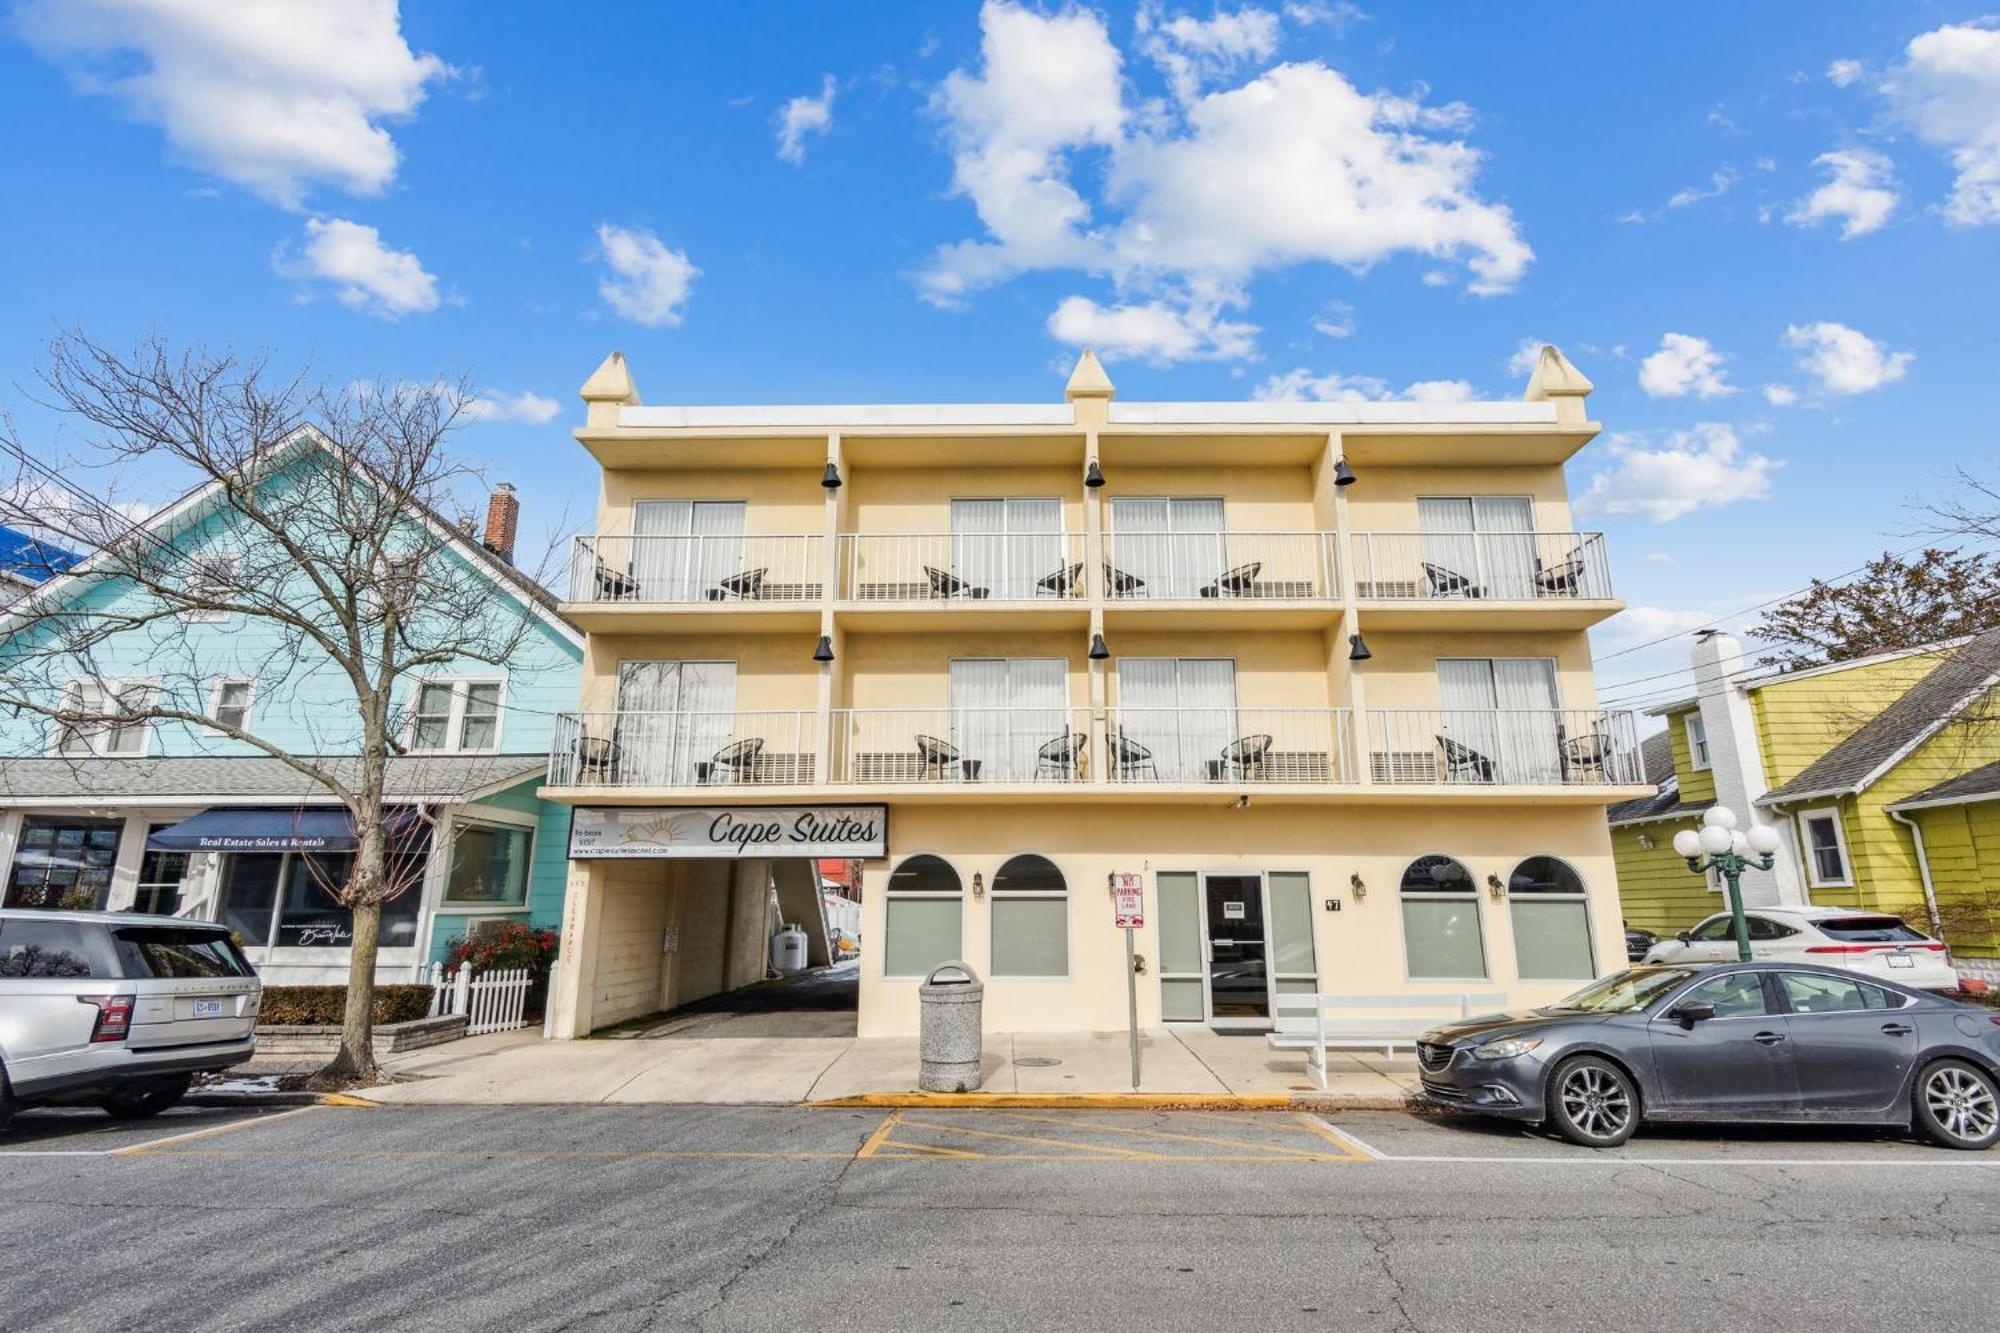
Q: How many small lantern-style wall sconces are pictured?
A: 4